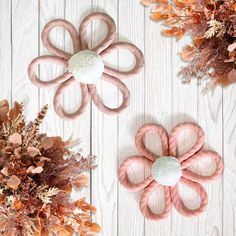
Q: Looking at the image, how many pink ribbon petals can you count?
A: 12